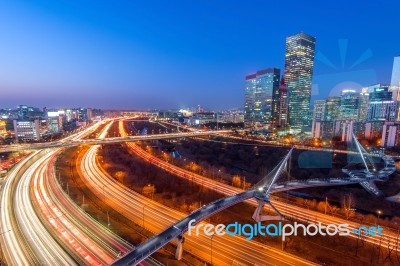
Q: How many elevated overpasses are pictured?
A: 2